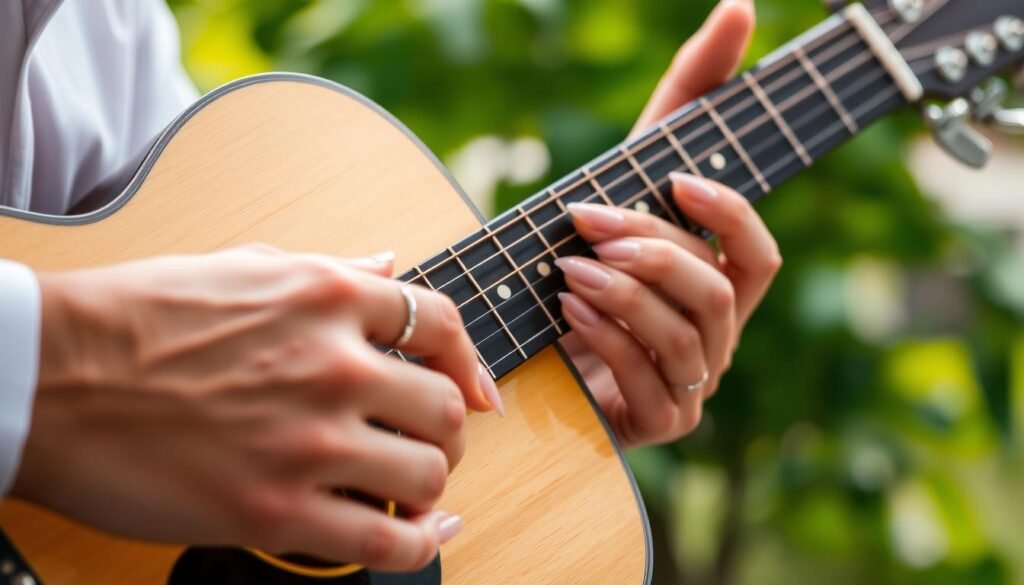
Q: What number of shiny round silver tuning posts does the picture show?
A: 4